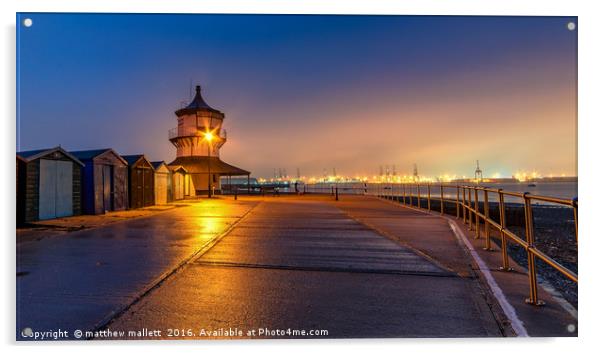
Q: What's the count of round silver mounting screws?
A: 4